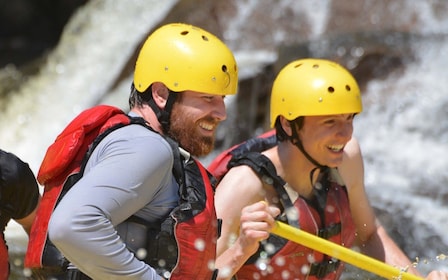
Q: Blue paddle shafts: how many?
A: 0